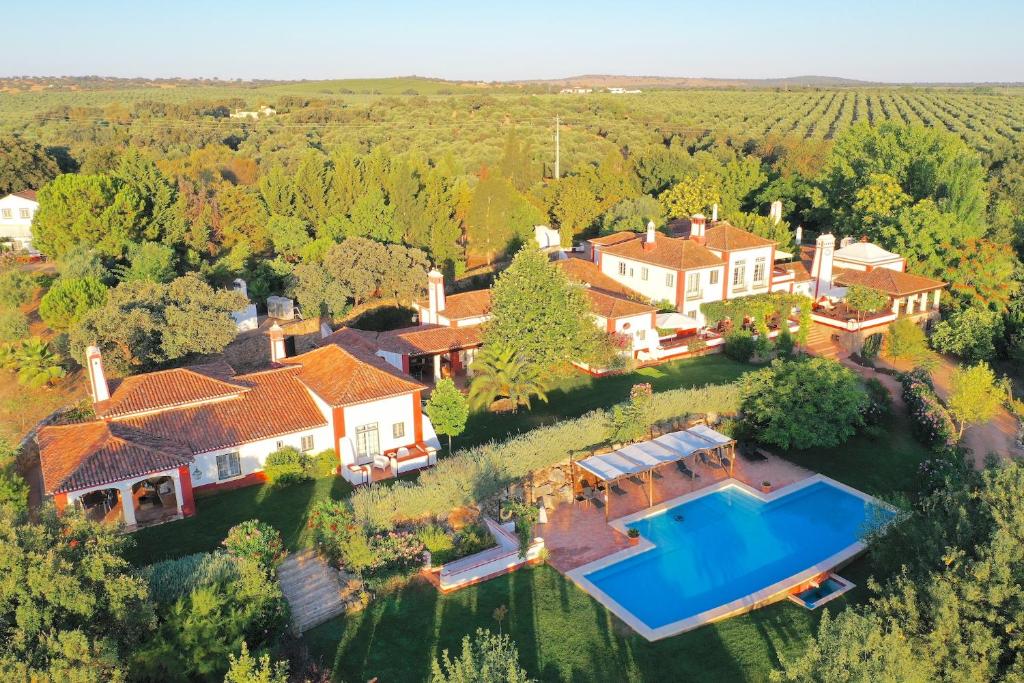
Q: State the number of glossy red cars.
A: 0